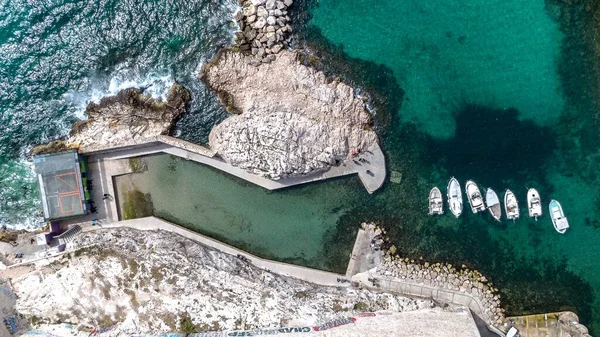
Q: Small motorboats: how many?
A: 7